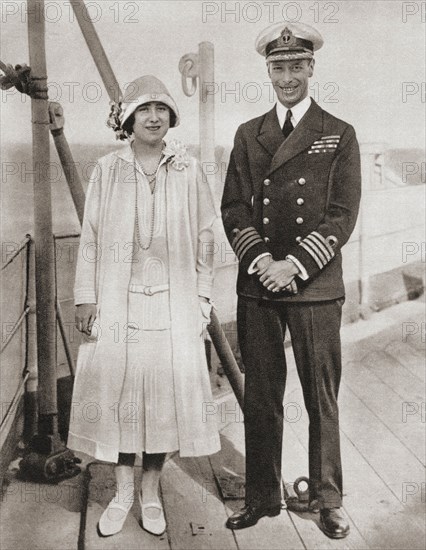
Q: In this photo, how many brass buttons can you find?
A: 8